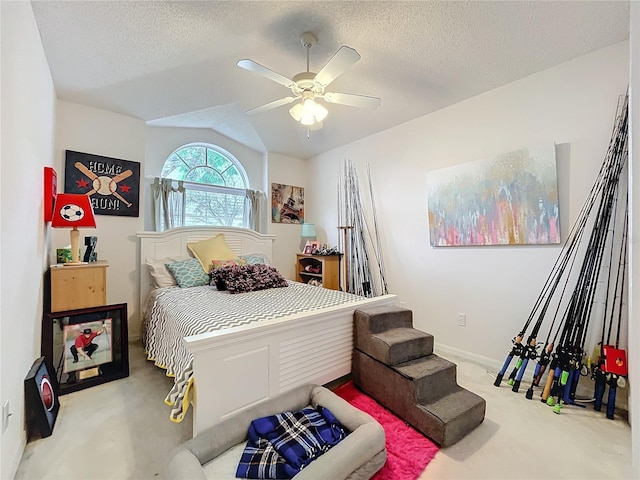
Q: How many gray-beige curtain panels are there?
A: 2